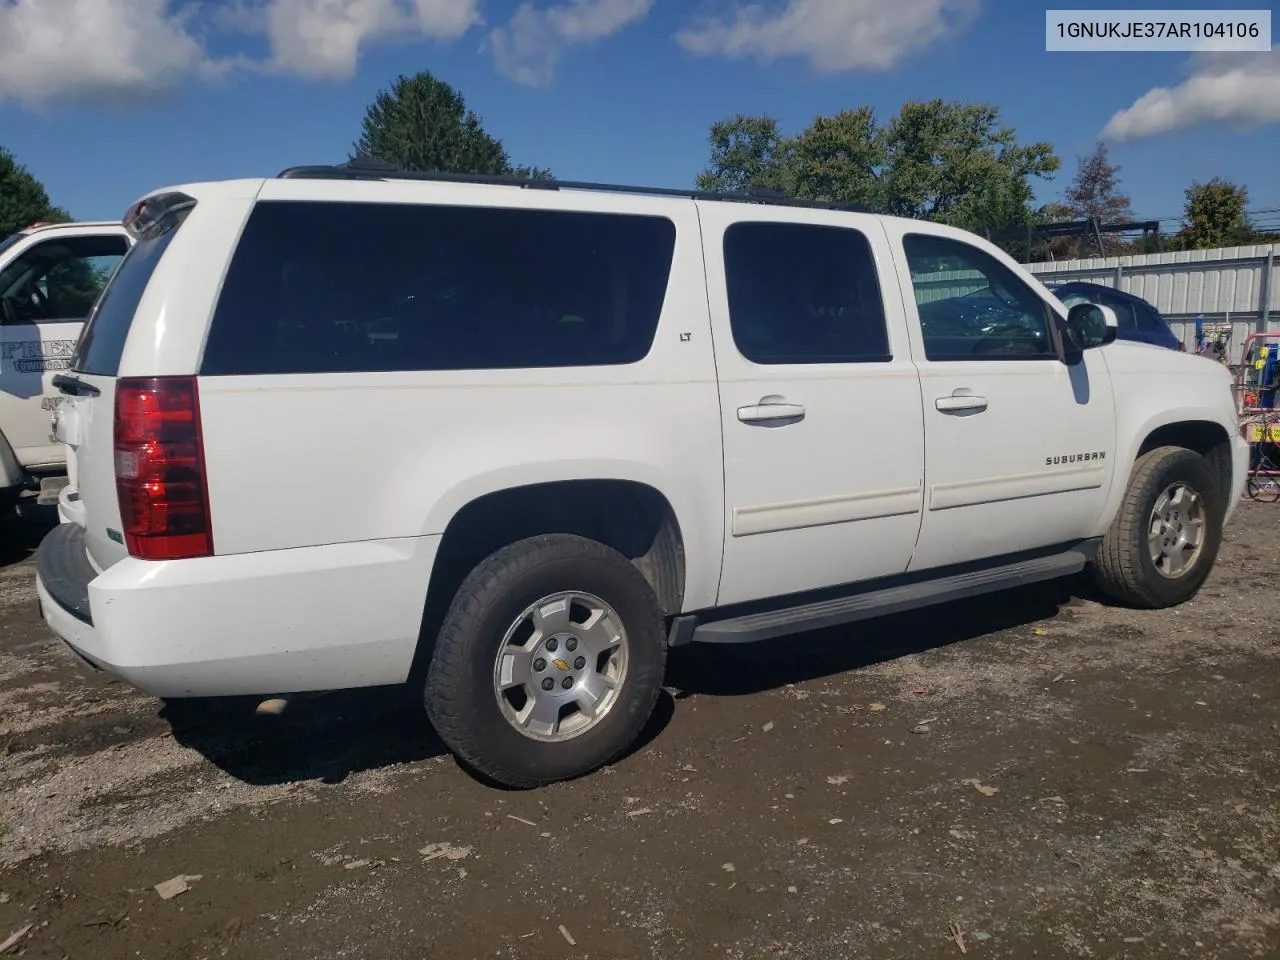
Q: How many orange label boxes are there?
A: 0